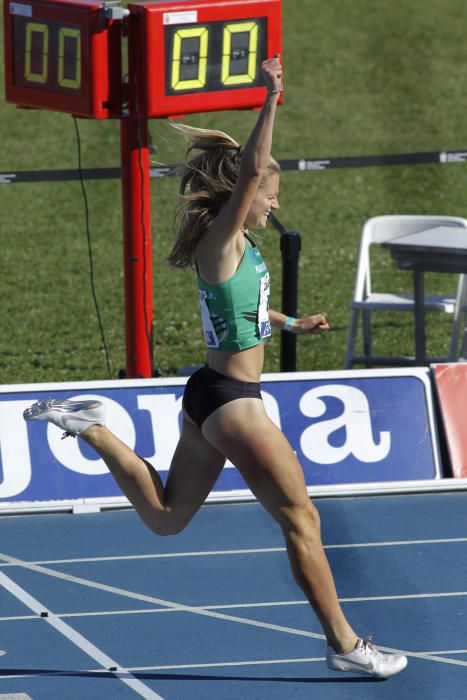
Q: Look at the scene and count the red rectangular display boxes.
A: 2